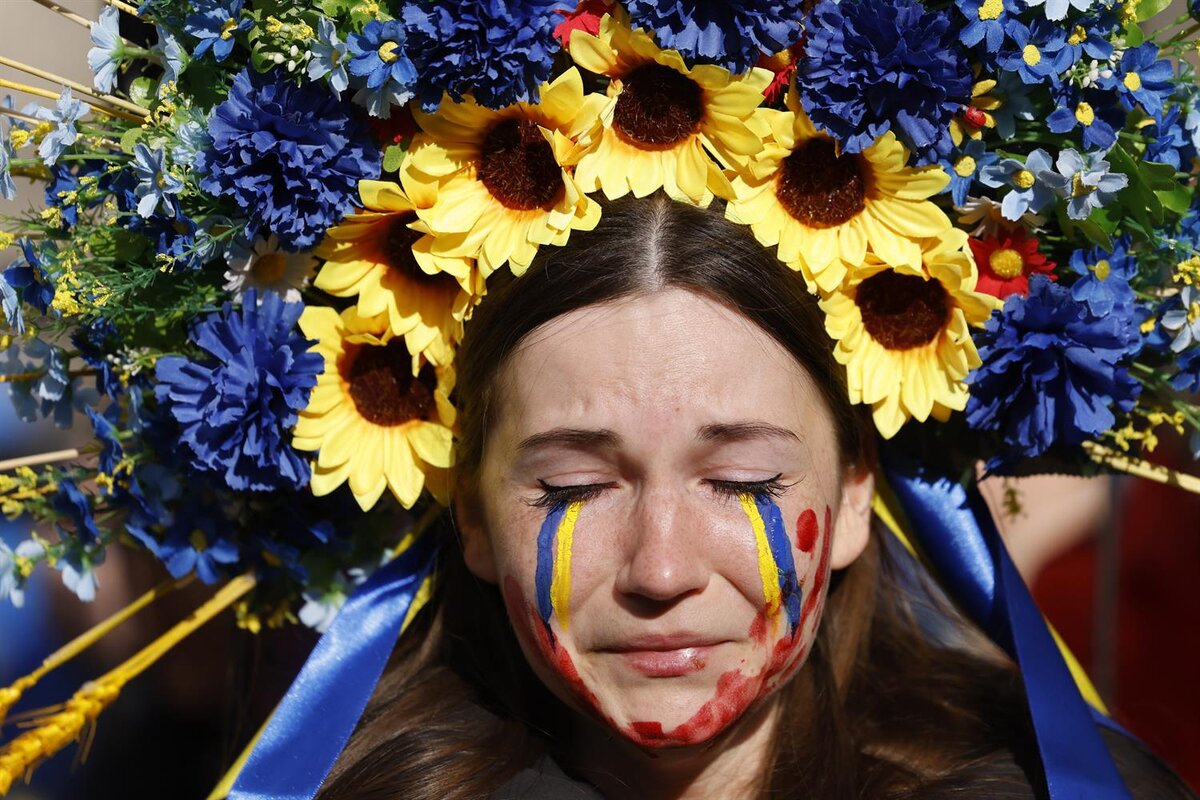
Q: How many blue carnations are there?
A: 6